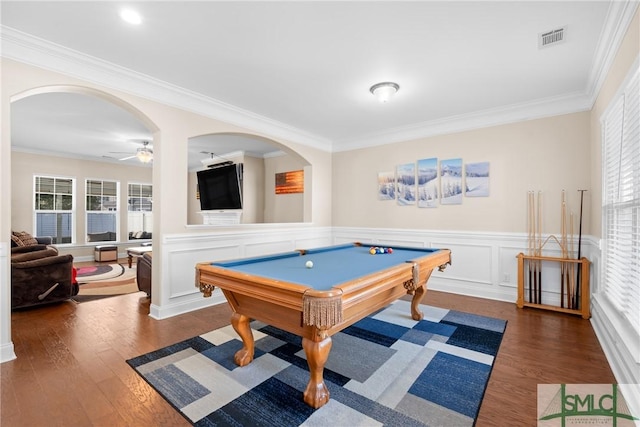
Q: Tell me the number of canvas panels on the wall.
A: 5